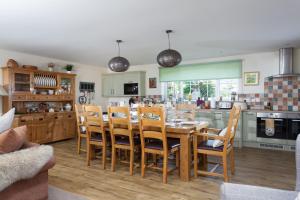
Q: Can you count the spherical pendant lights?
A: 2